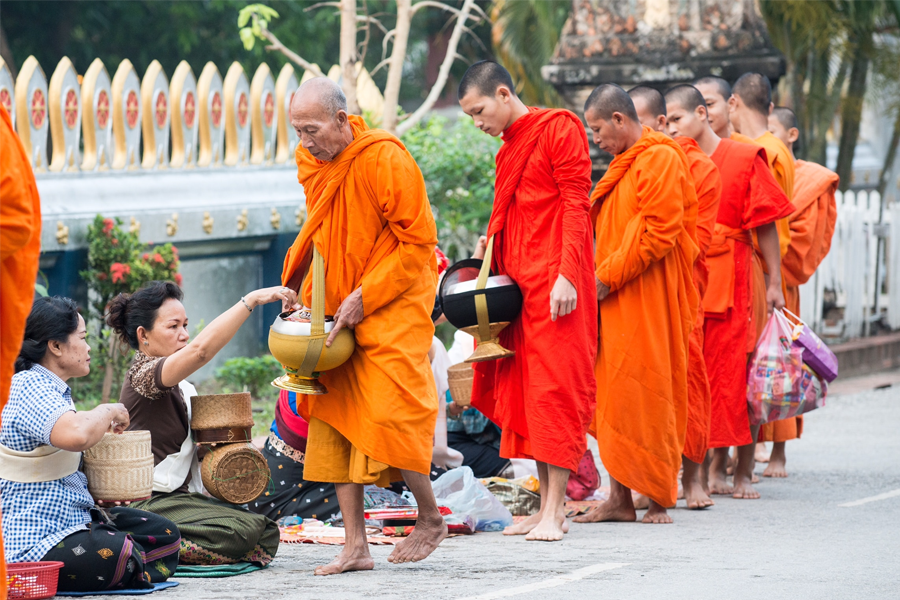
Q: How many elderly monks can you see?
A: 1